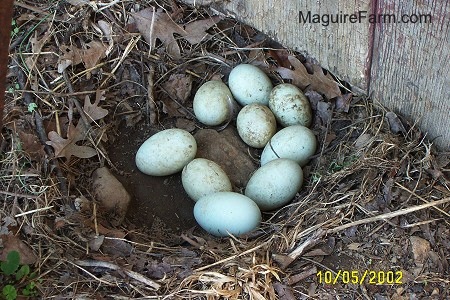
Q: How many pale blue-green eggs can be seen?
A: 9